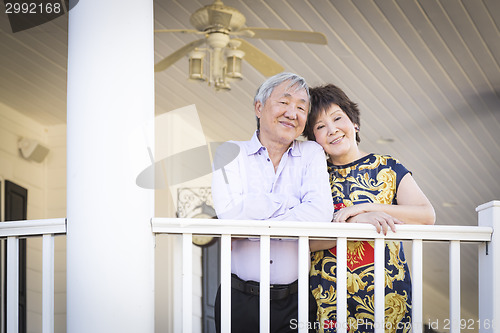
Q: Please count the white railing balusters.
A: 10